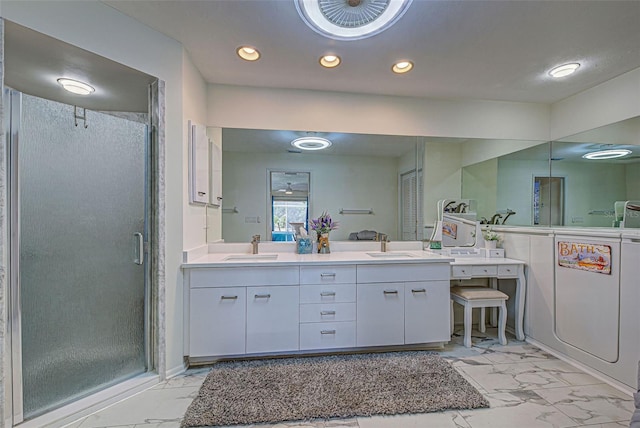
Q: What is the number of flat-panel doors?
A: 4